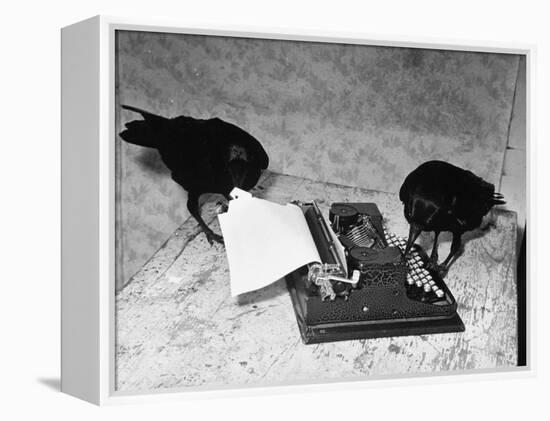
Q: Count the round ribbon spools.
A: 2